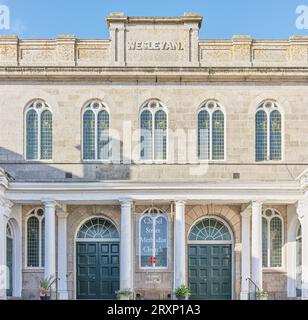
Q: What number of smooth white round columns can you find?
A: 4